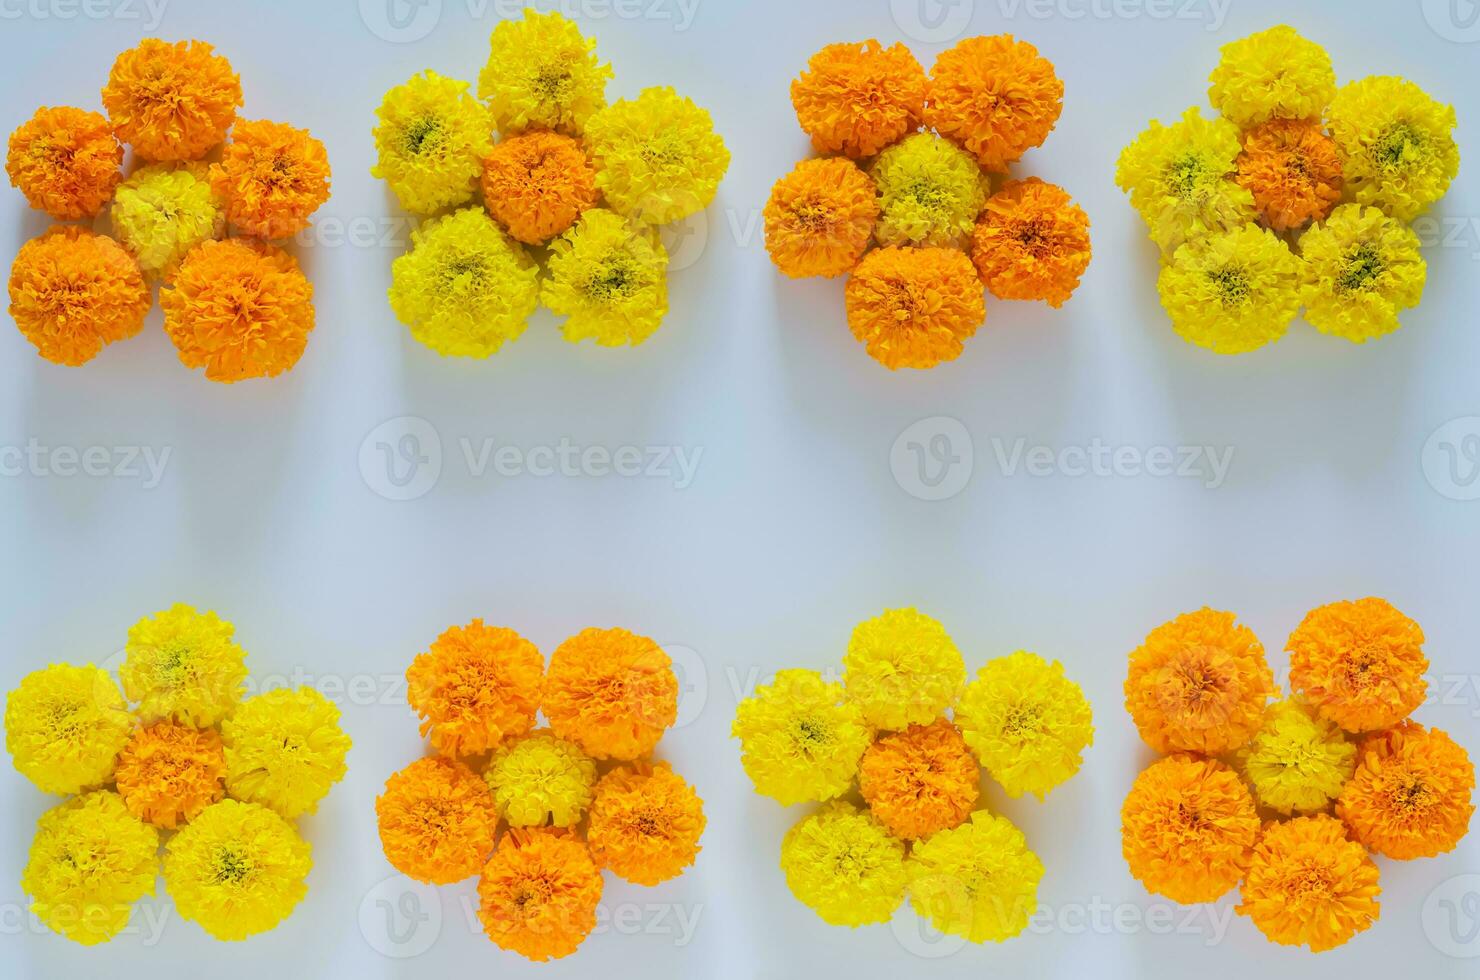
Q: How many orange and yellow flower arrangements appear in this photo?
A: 8